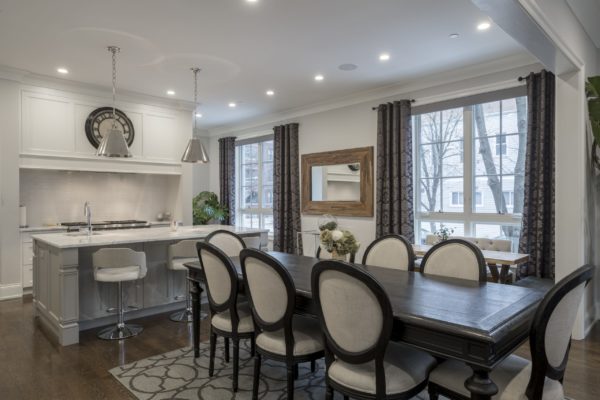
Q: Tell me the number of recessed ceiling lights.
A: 9